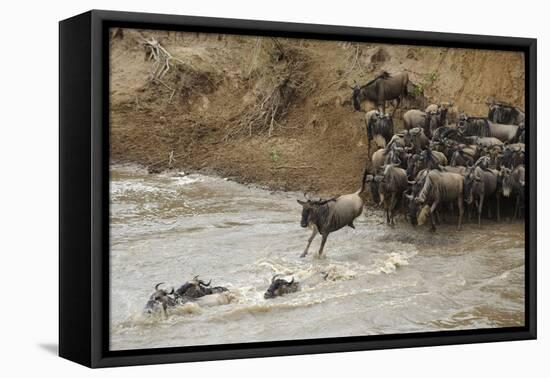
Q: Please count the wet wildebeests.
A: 3